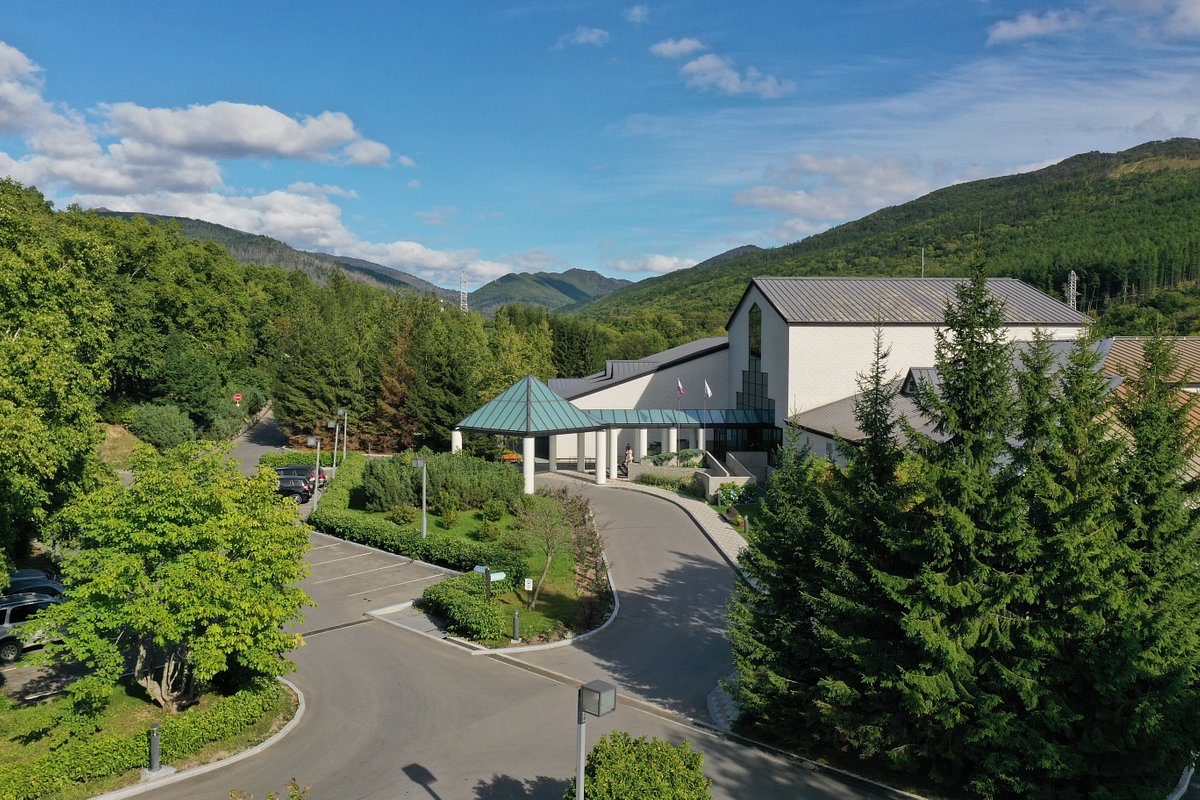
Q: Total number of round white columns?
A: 13